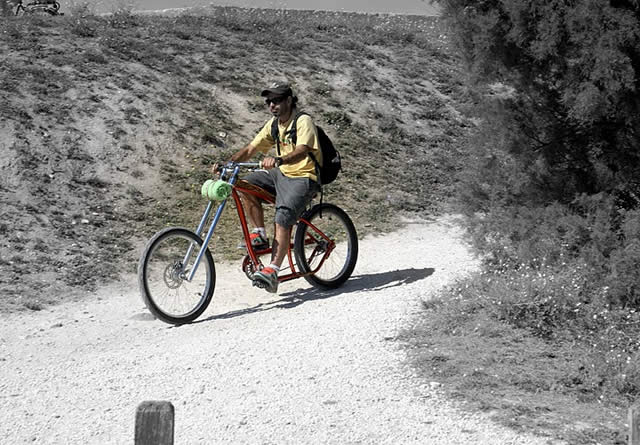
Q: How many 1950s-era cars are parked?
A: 0